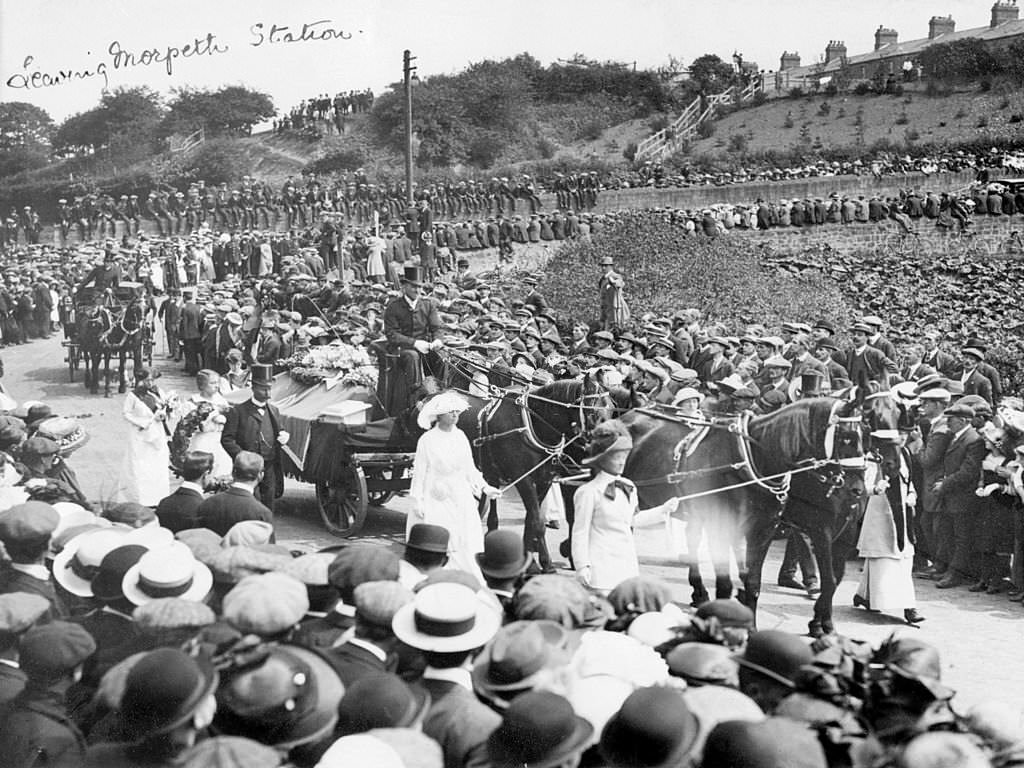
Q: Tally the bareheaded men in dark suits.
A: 2